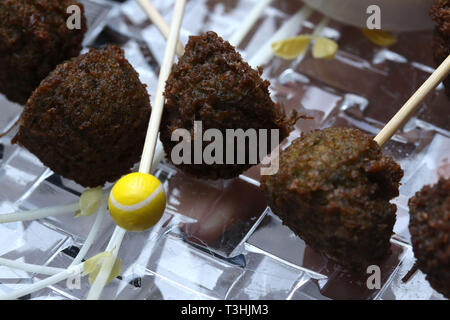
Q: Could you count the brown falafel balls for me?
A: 6